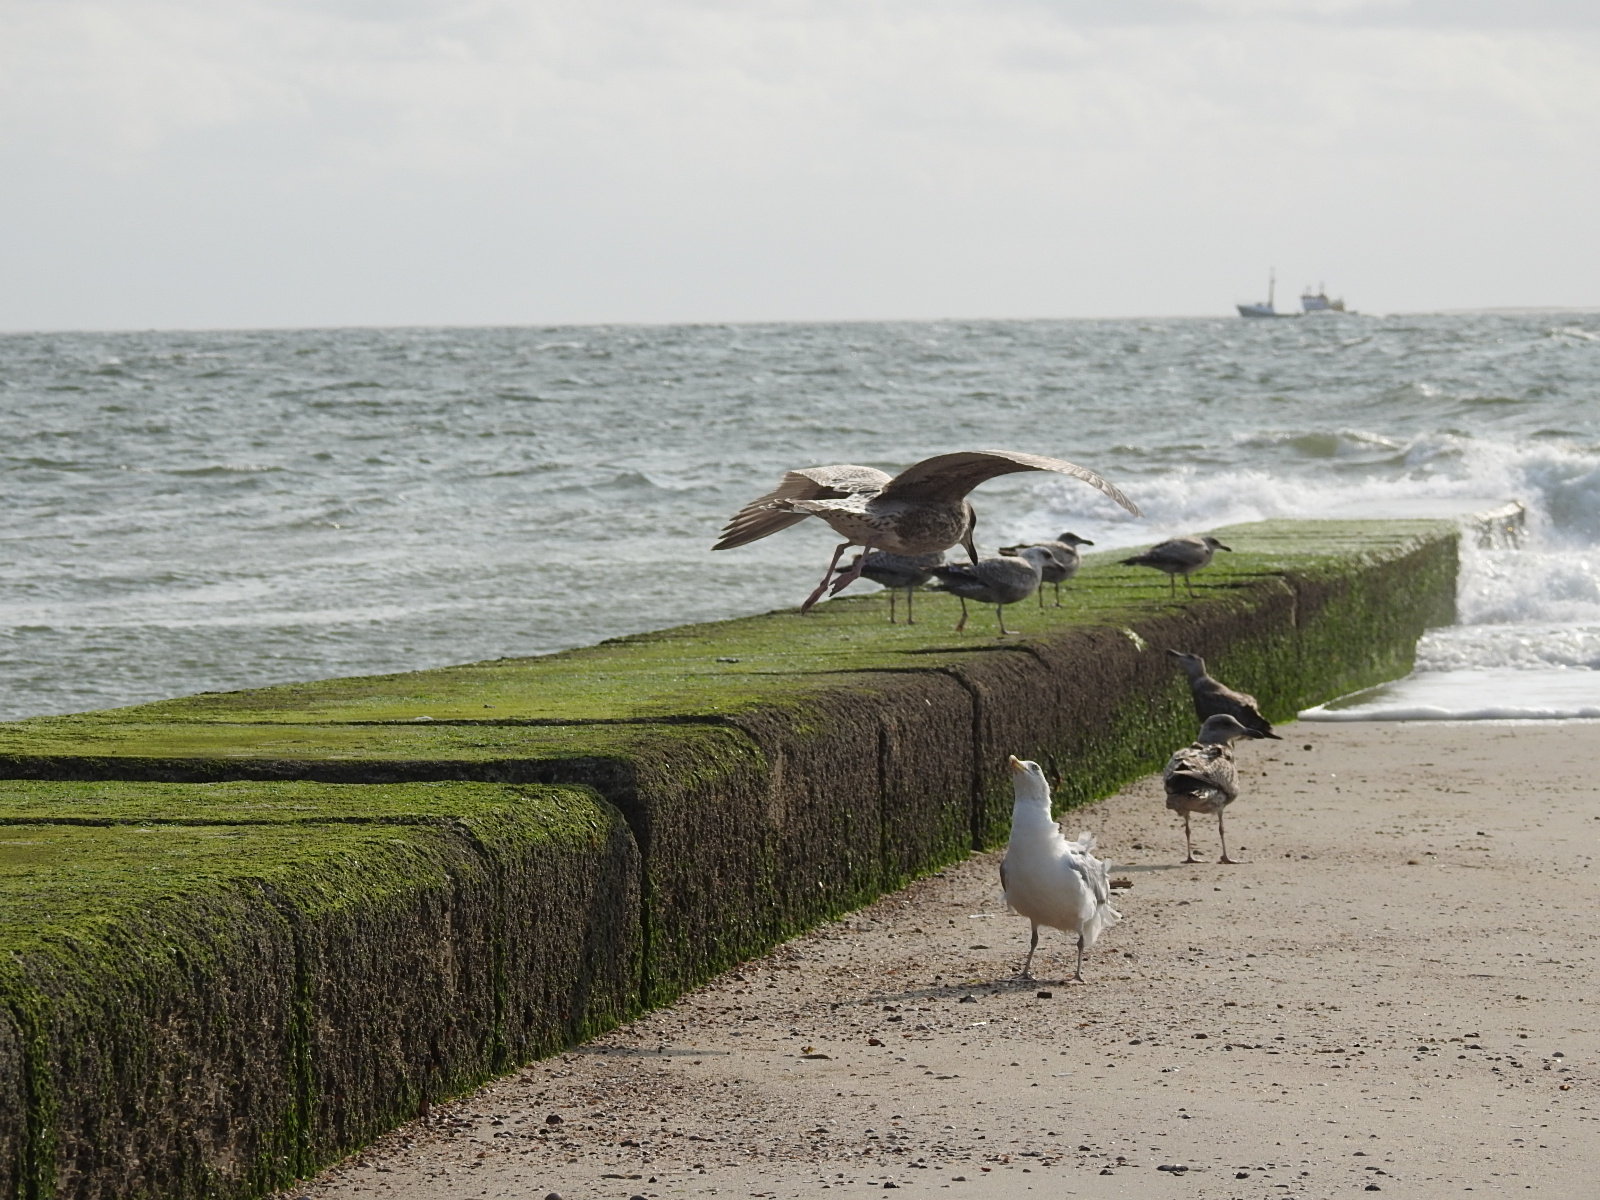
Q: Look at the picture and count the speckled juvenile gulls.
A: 7